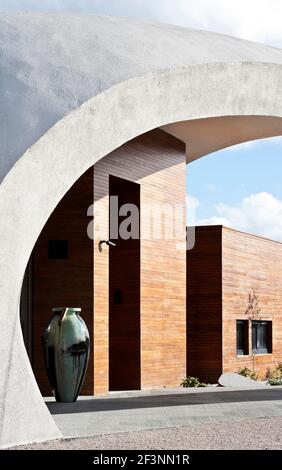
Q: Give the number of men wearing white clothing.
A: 0